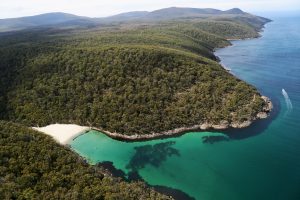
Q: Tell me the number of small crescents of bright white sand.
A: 1